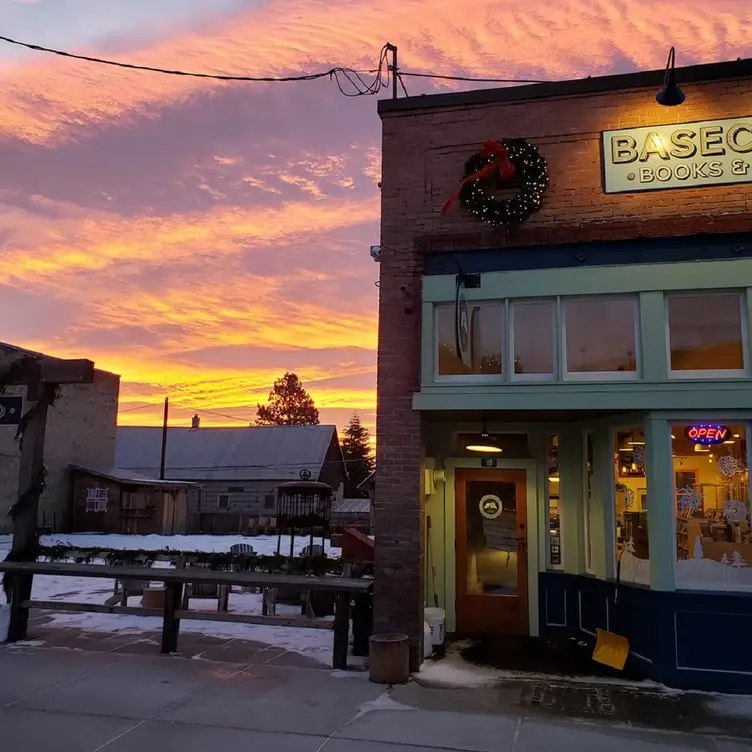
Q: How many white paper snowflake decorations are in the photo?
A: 5